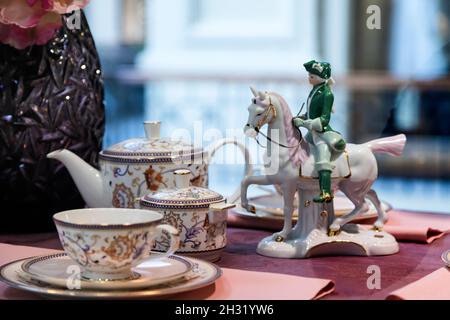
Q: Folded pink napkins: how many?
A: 3